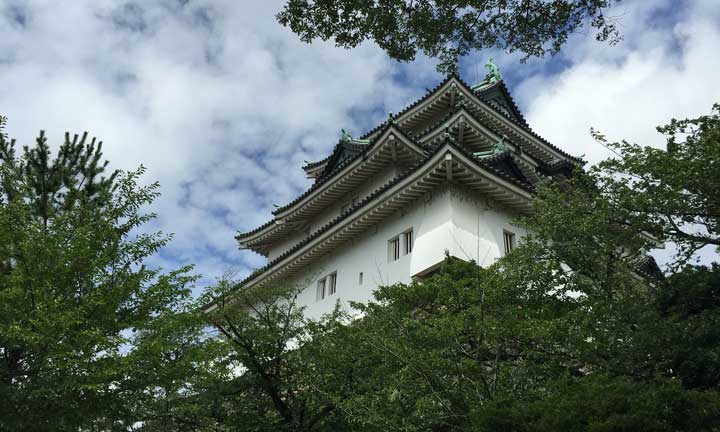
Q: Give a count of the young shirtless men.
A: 0